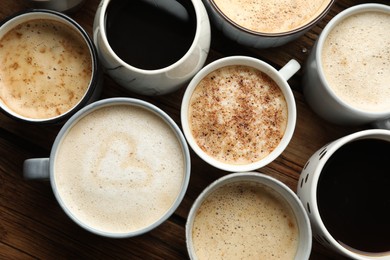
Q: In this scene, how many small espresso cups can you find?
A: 0